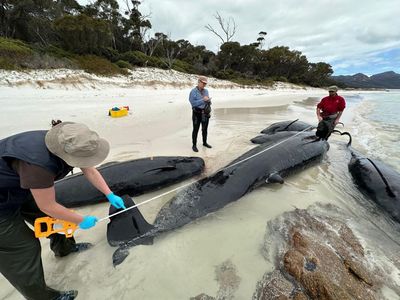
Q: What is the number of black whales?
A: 5